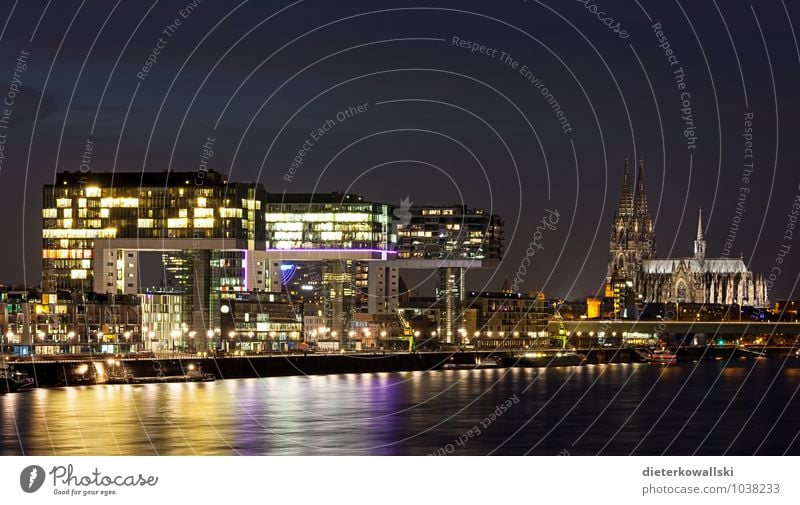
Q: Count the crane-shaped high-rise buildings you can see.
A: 3